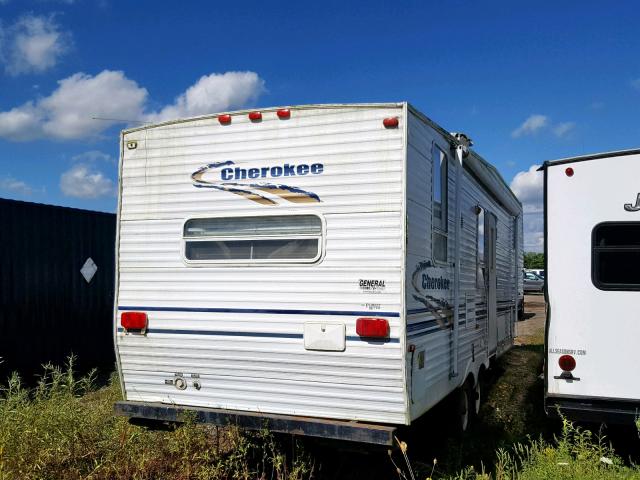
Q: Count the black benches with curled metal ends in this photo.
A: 0